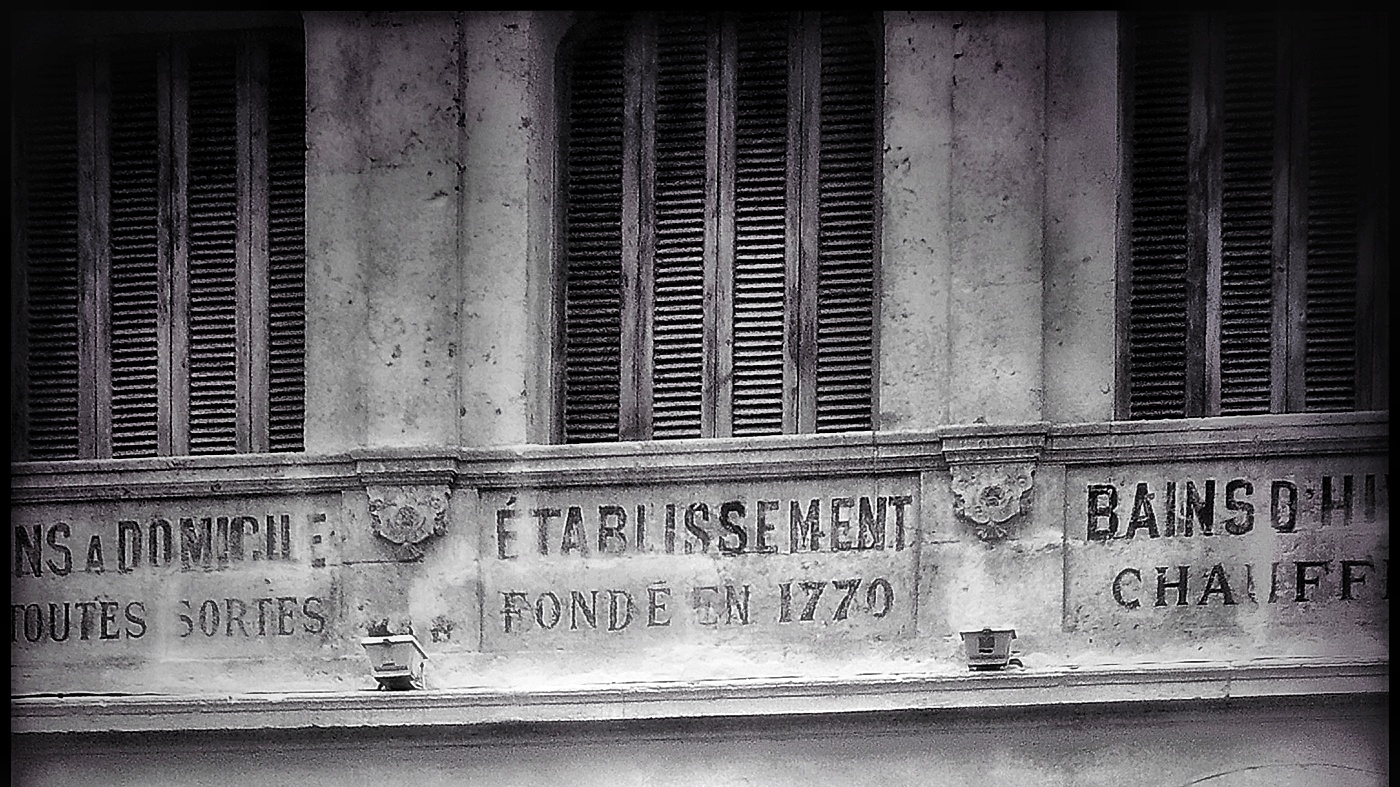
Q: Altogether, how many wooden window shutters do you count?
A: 11